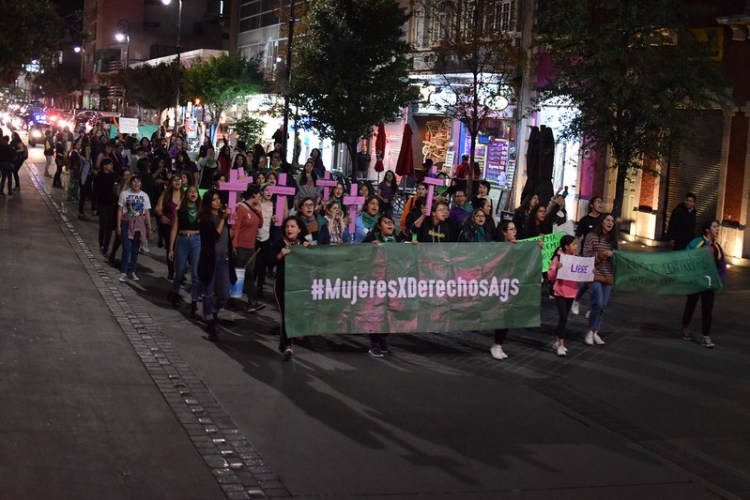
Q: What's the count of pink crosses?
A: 6